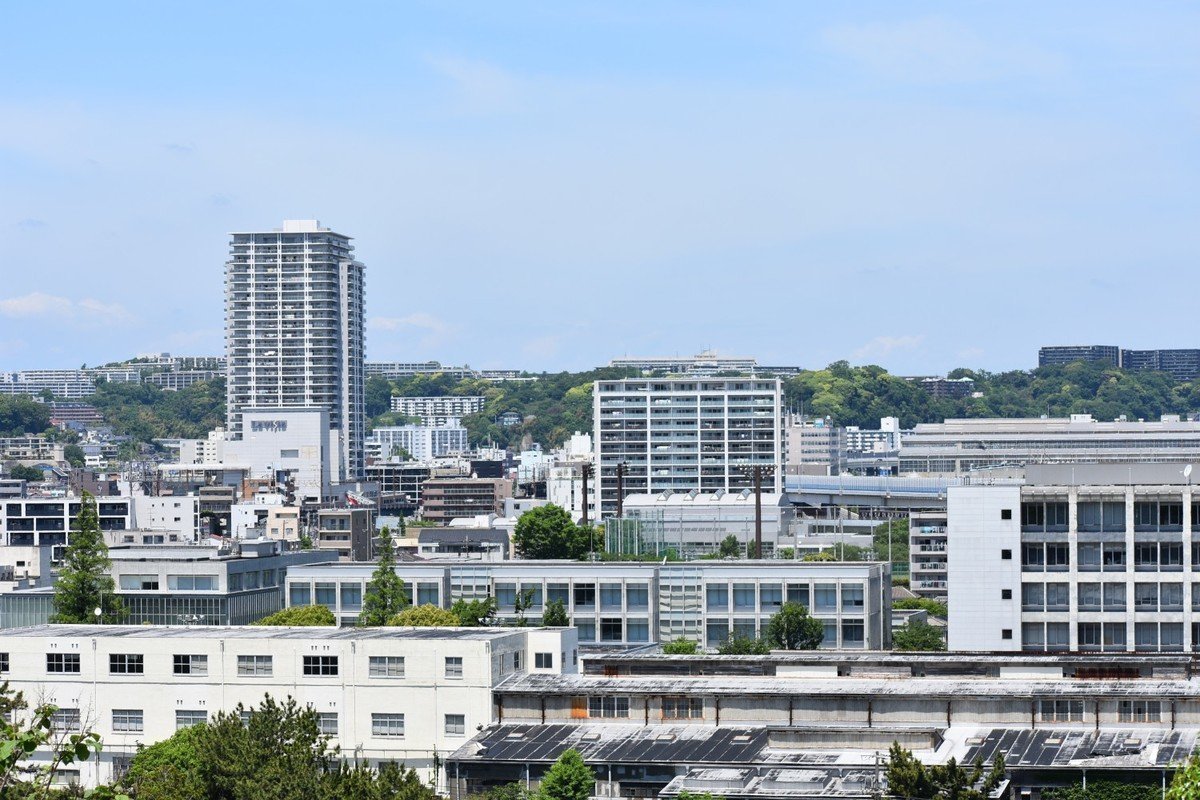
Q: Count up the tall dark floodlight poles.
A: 3